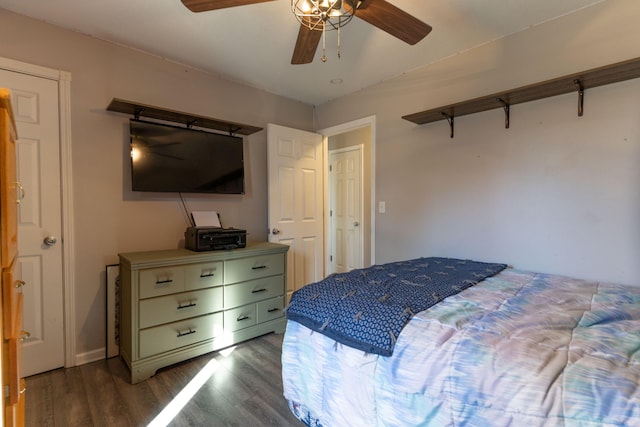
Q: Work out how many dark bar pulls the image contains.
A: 8